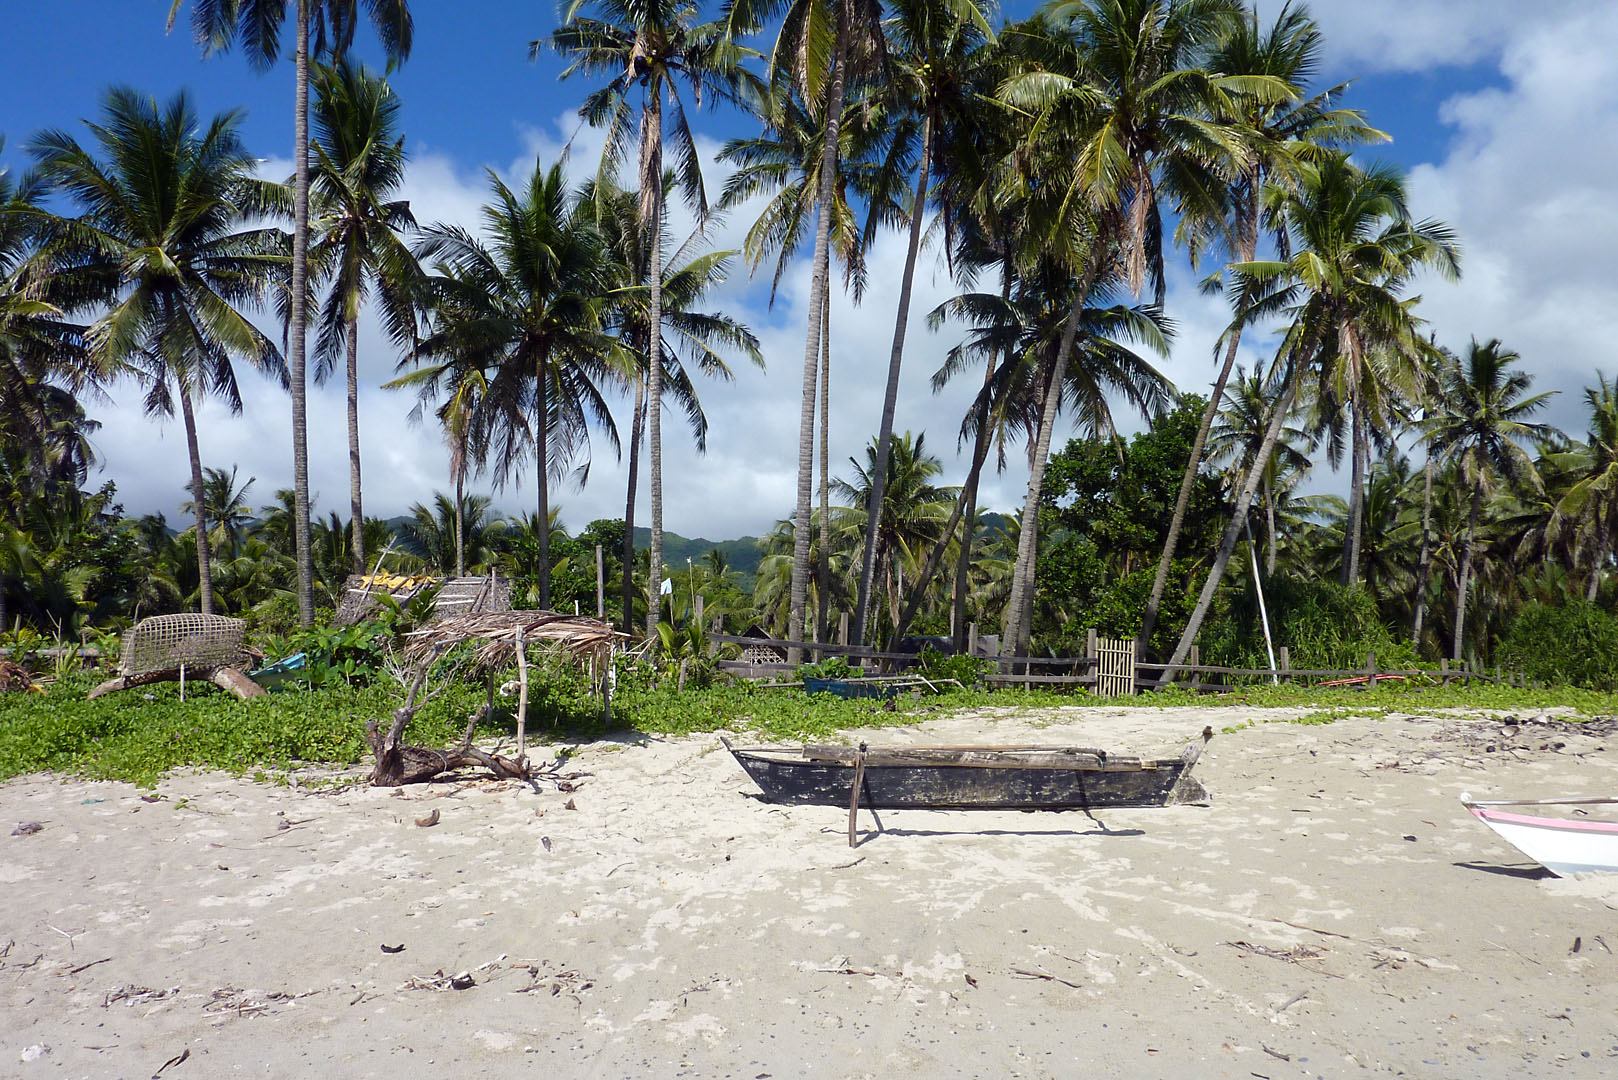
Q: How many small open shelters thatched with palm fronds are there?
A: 1